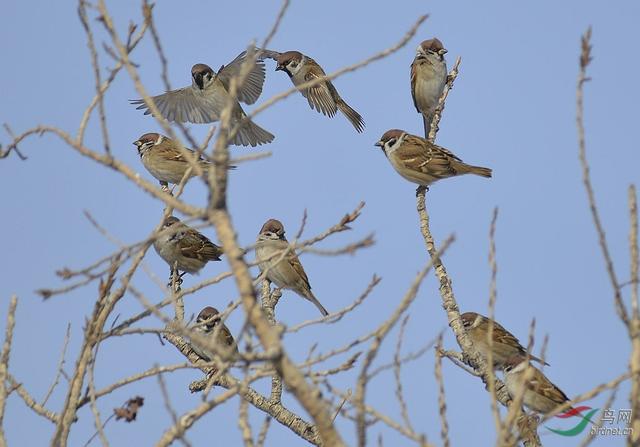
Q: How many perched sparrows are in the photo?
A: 8